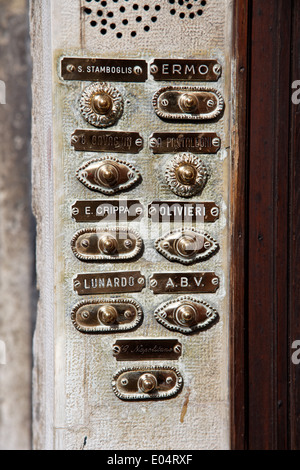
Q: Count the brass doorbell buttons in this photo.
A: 9